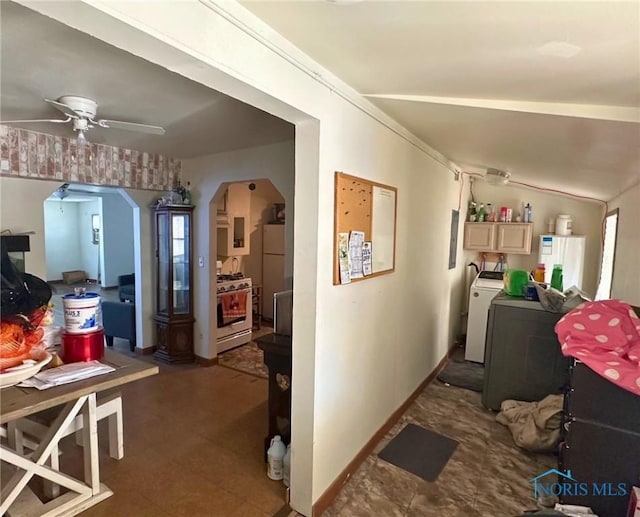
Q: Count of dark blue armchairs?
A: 2